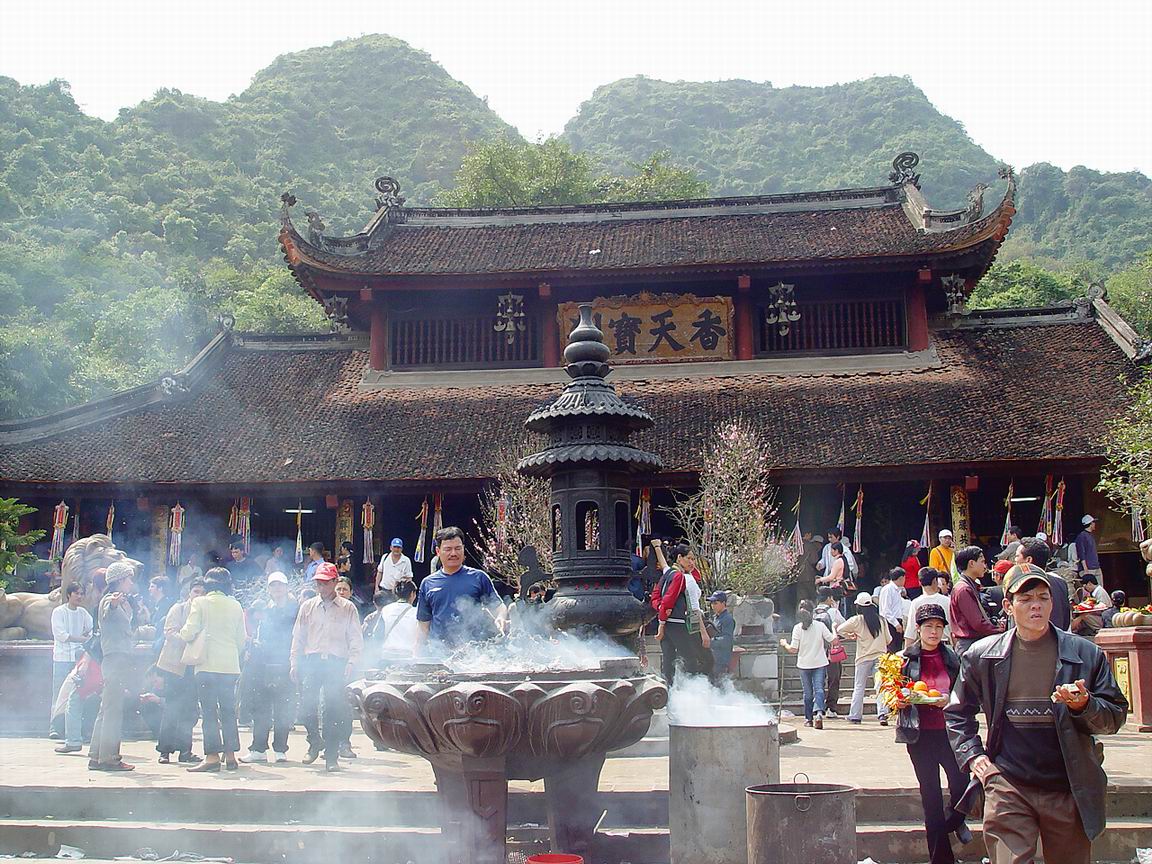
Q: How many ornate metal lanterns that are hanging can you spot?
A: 4